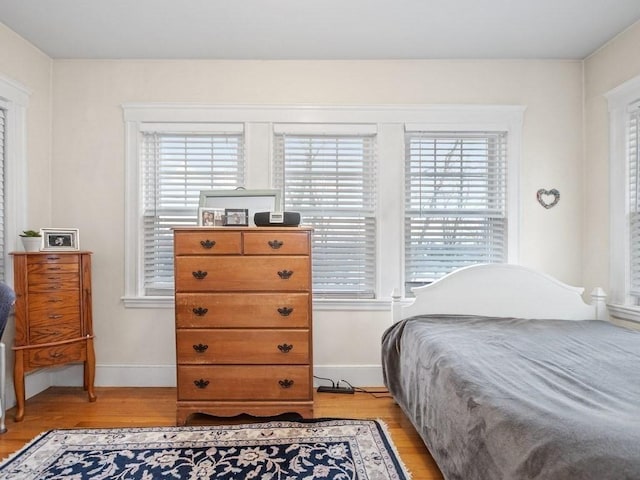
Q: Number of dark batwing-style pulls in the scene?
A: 10